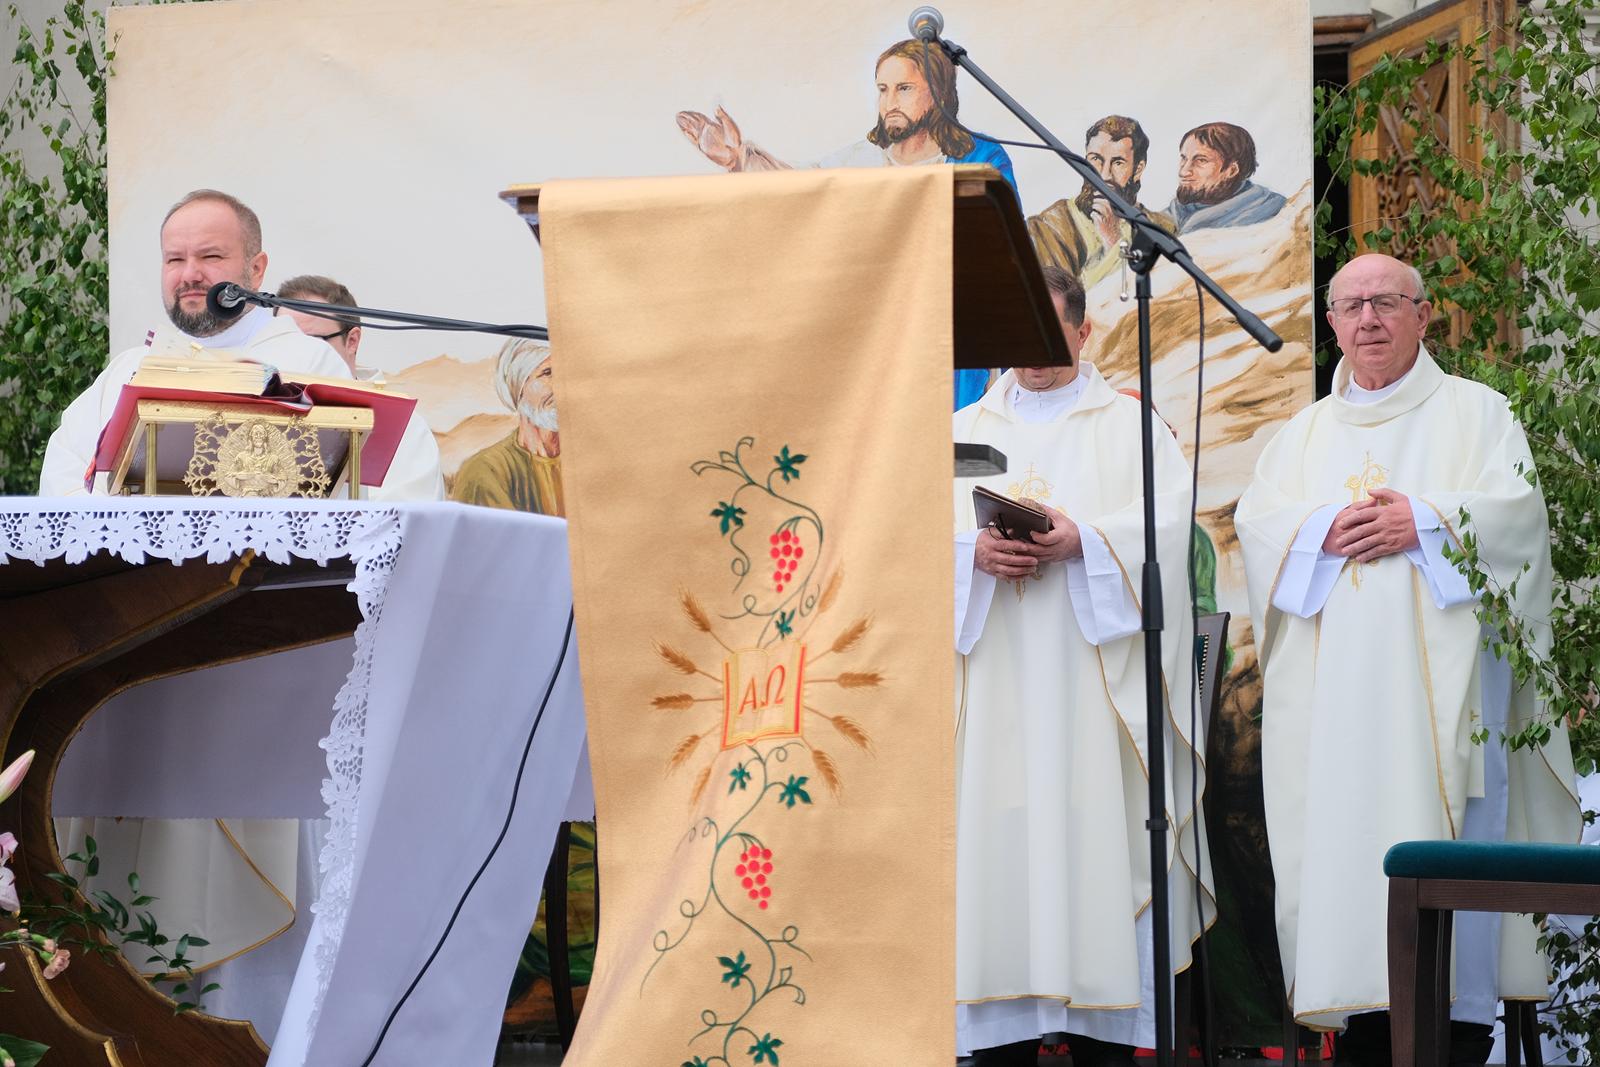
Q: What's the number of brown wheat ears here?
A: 10